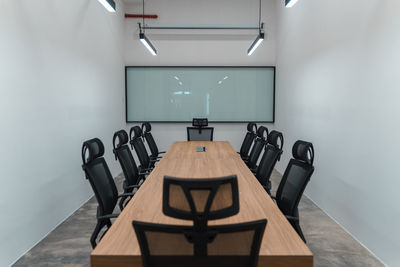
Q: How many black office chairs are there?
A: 10